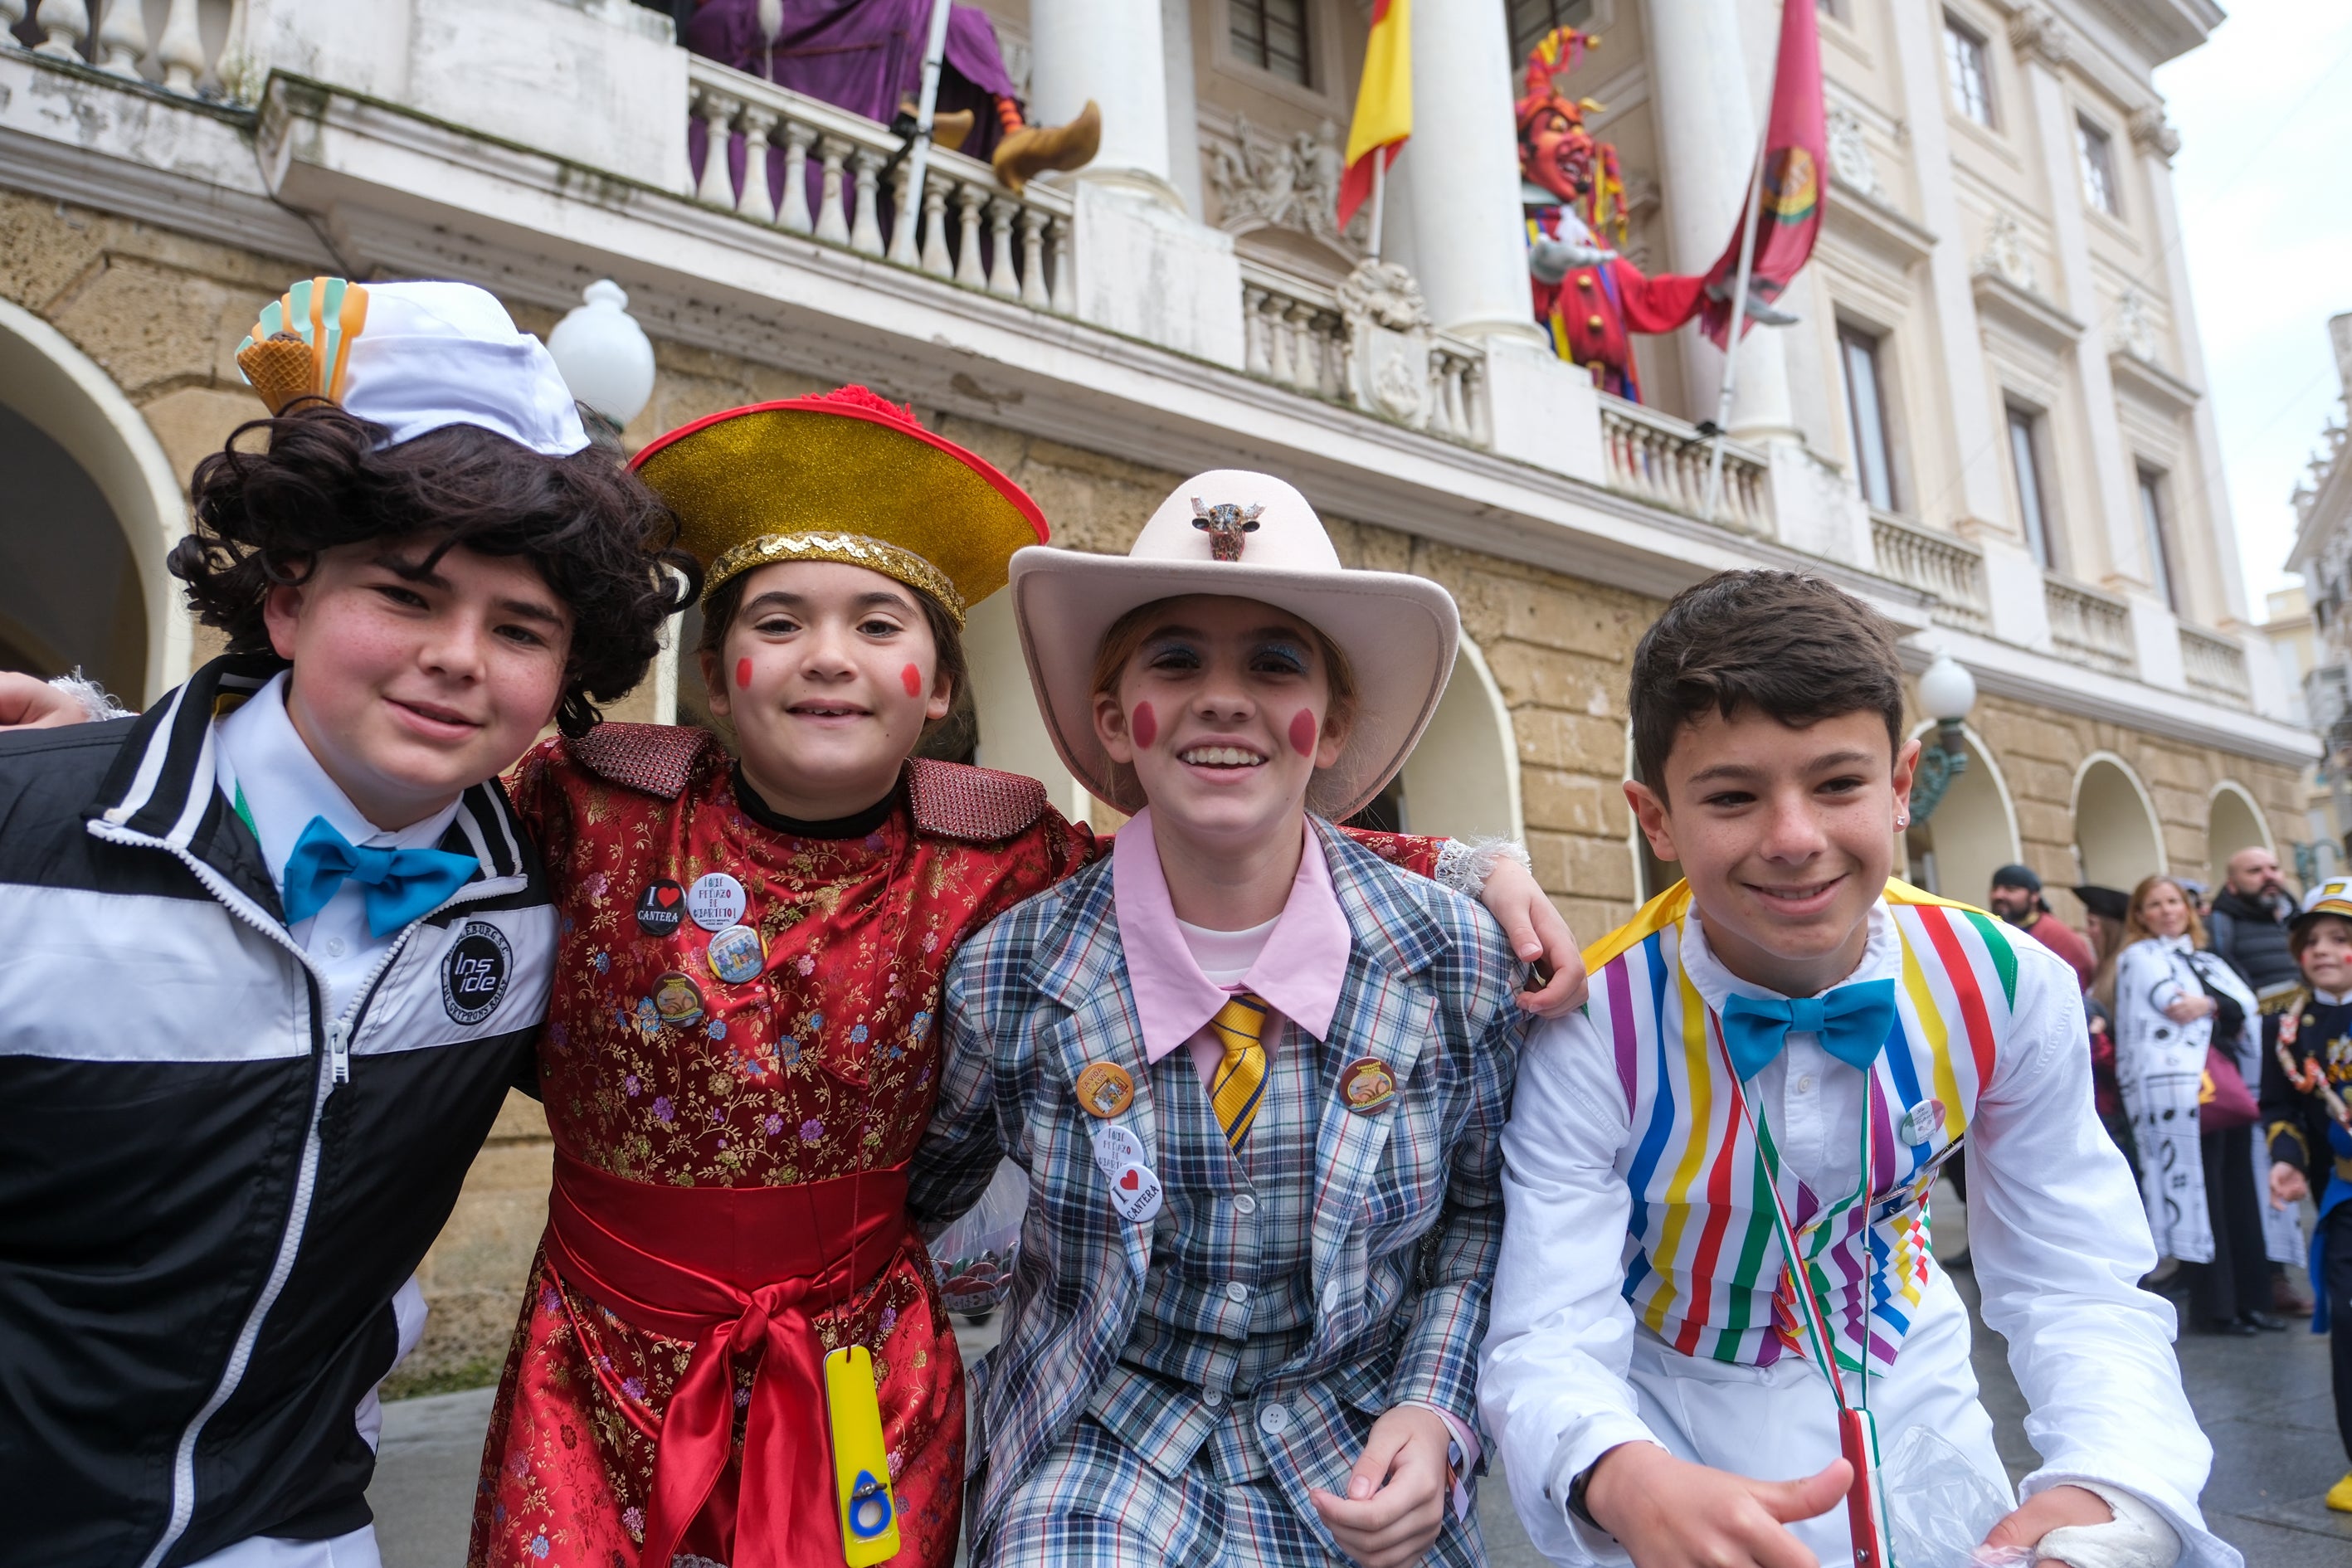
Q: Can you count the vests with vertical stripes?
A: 1